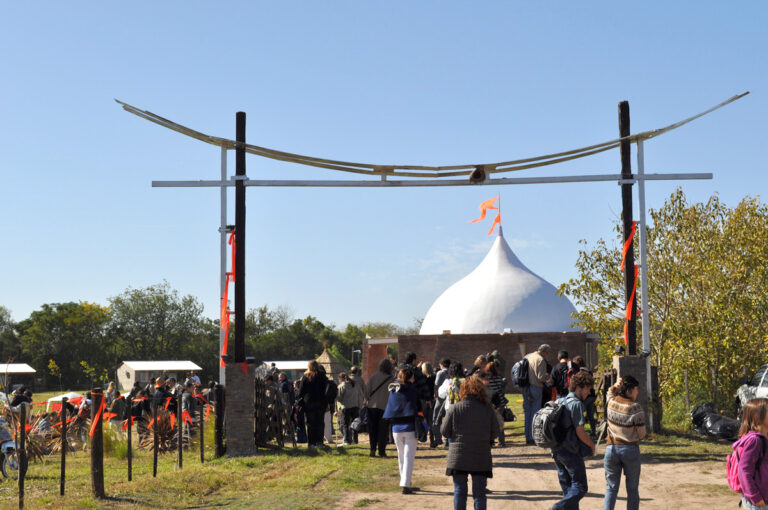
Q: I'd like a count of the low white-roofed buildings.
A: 3